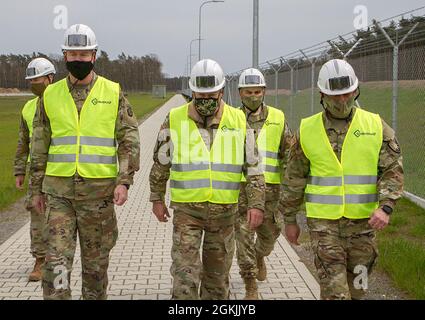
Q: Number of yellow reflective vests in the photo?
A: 5